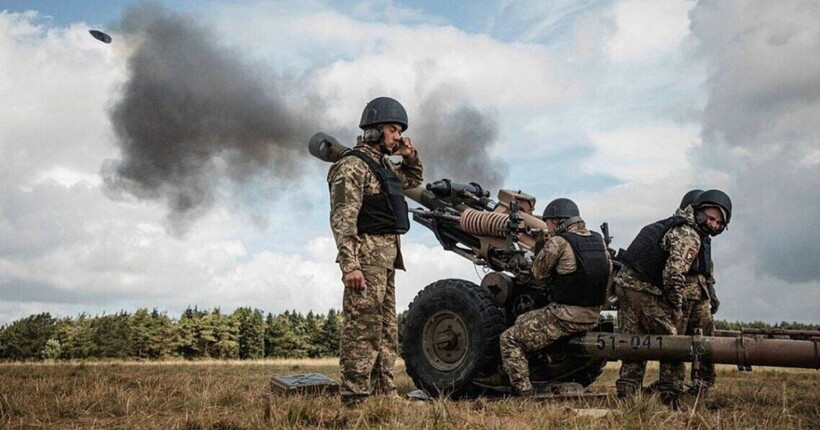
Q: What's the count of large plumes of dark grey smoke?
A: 2